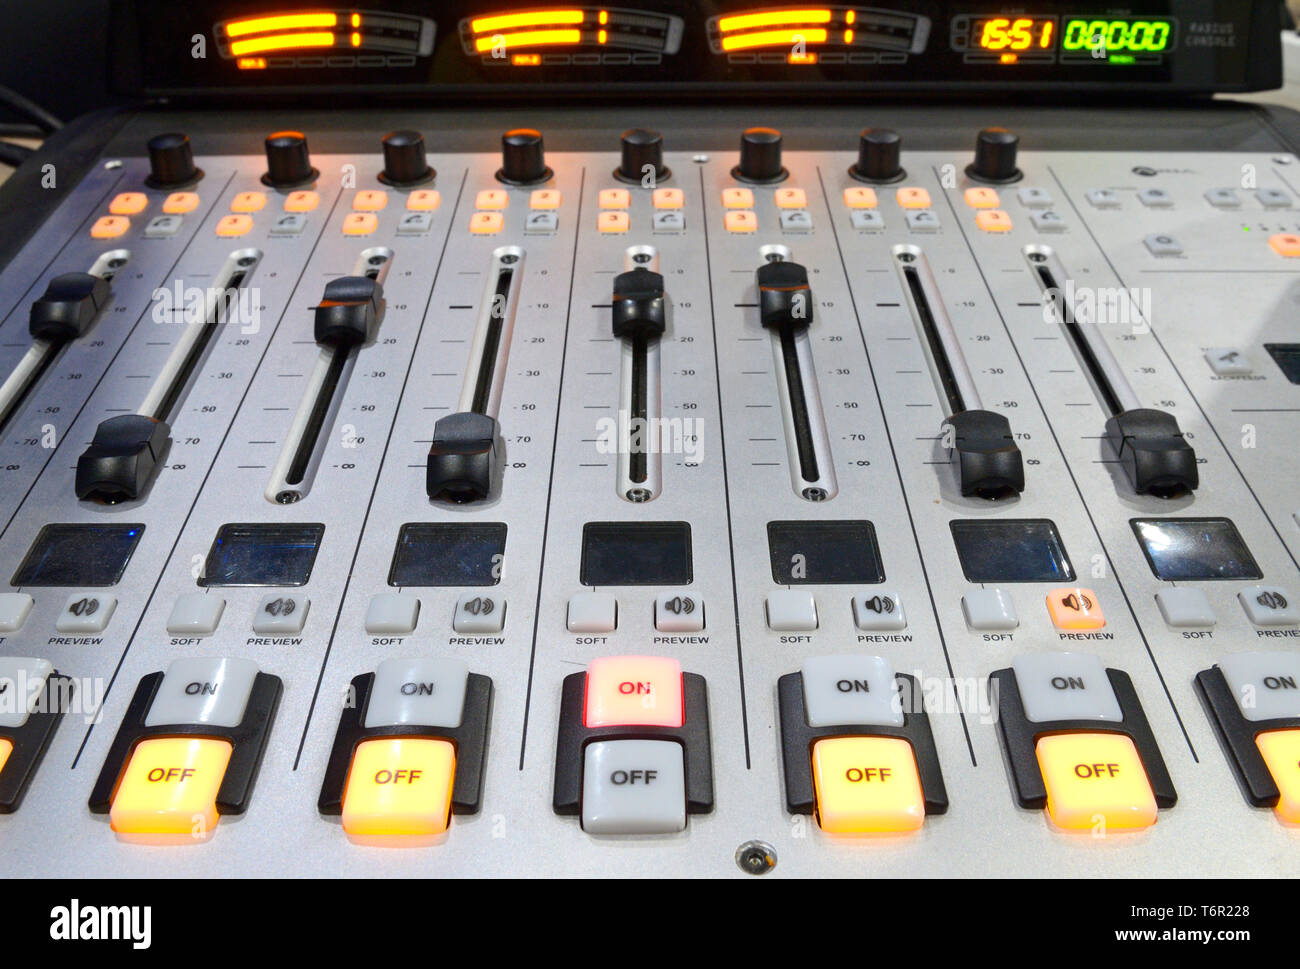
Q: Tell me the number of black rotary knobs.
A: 8